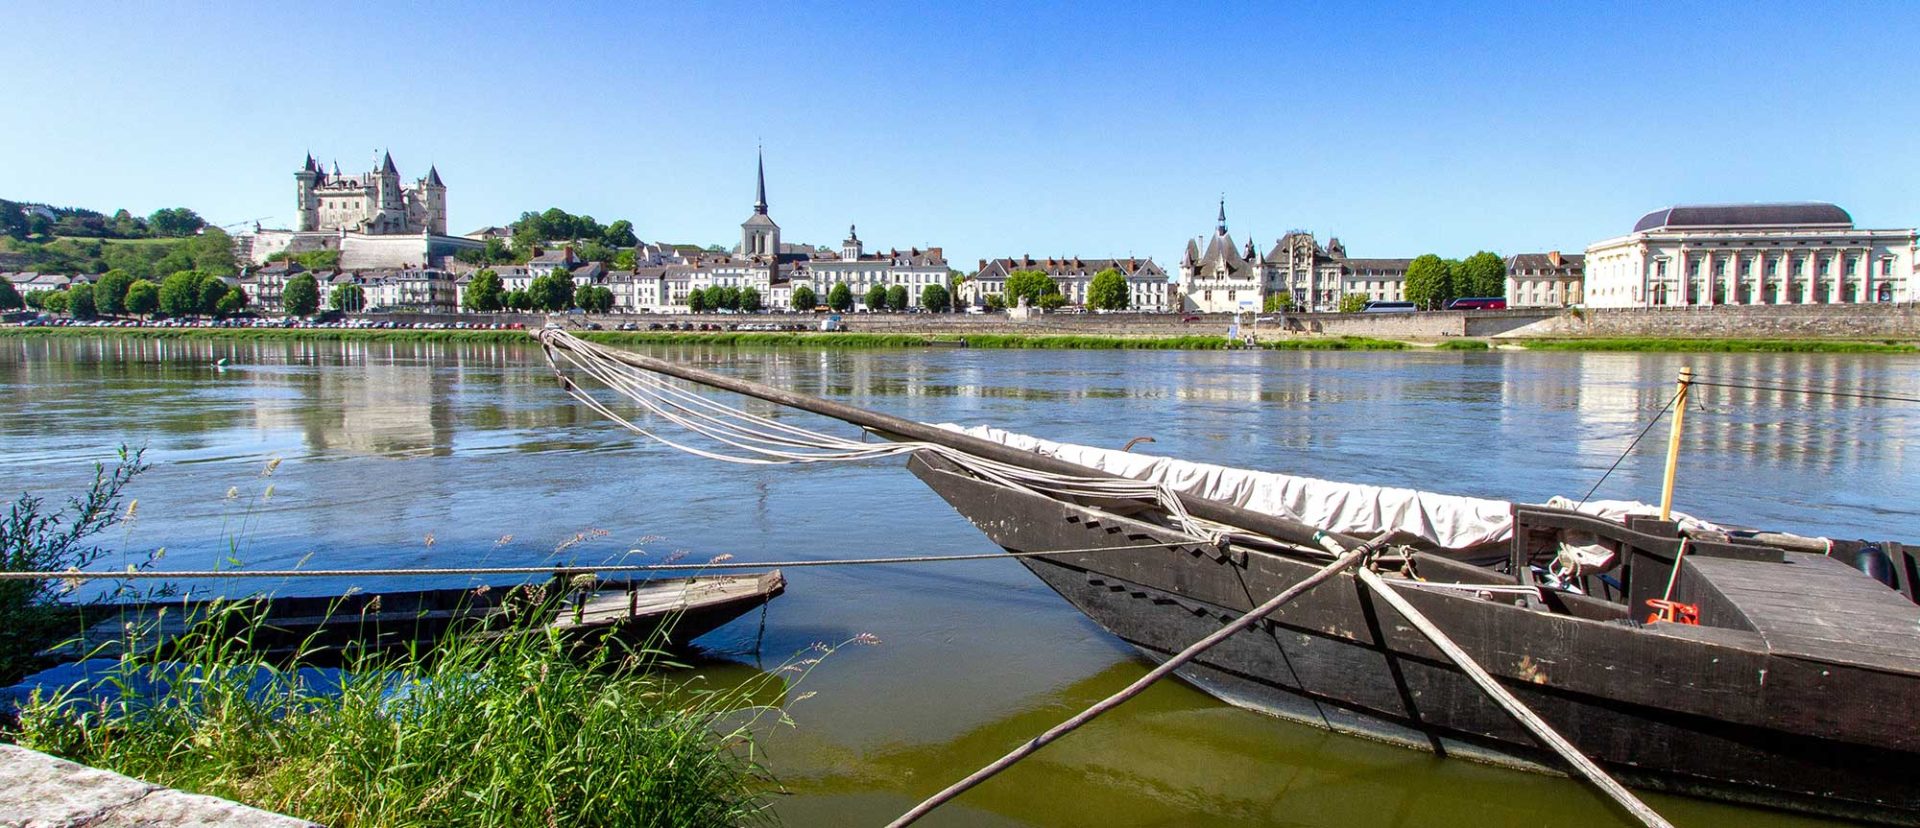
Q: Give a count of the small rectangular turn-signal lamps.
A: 0